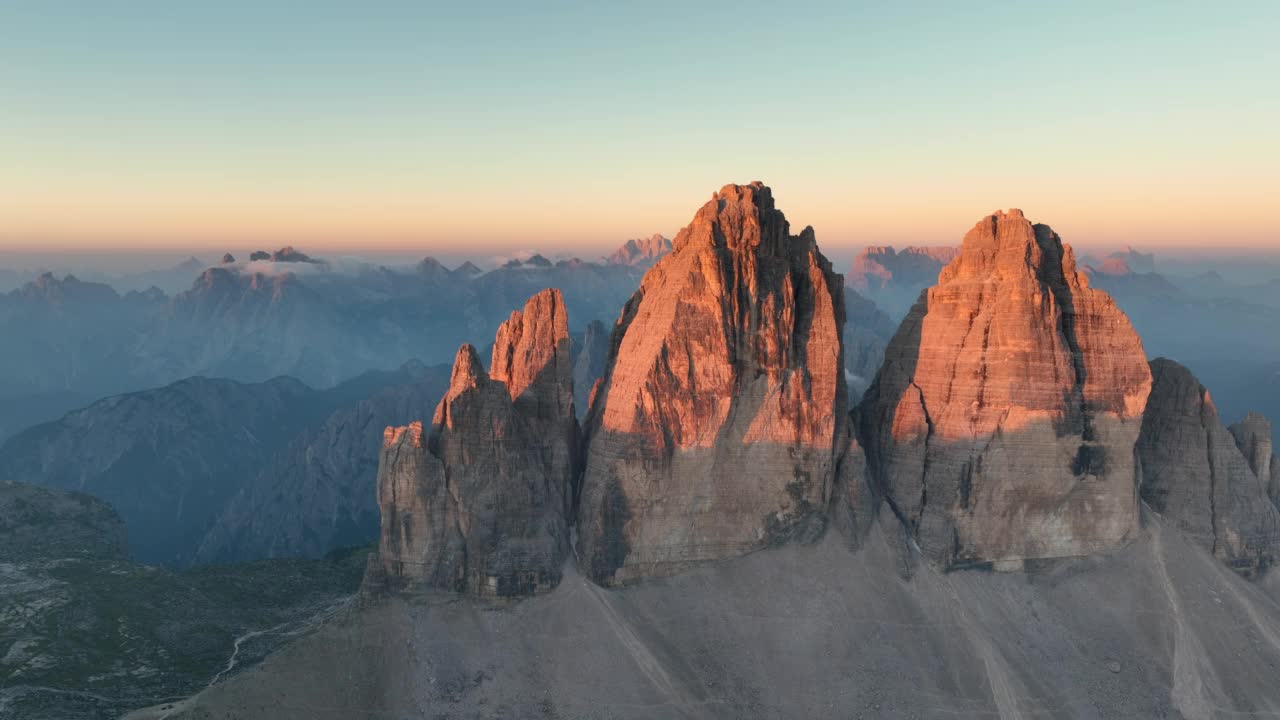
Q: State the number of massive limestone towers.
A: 3